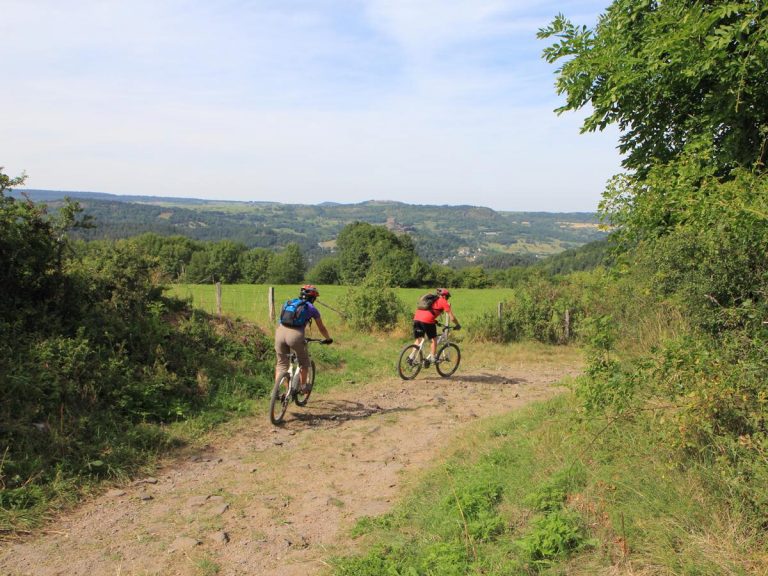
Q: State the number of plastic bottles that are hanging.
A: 0